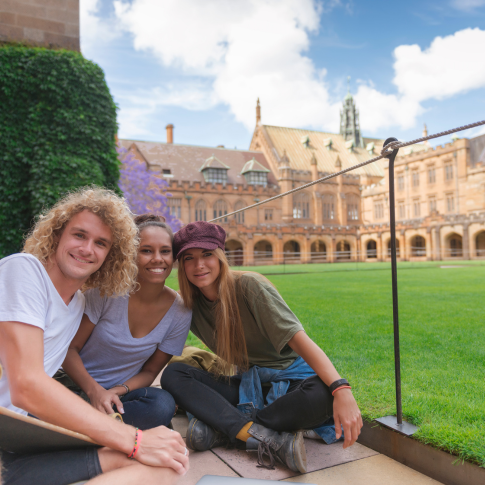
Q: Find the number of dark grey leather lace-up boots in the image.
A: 2